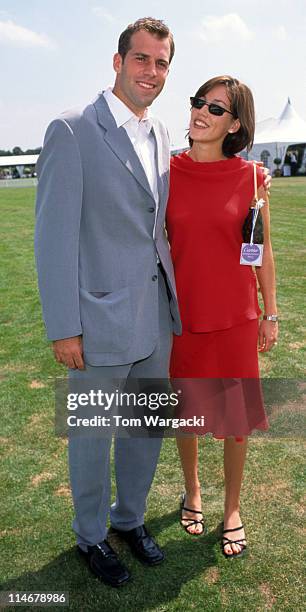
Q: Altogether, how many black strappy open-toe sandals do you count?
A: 2